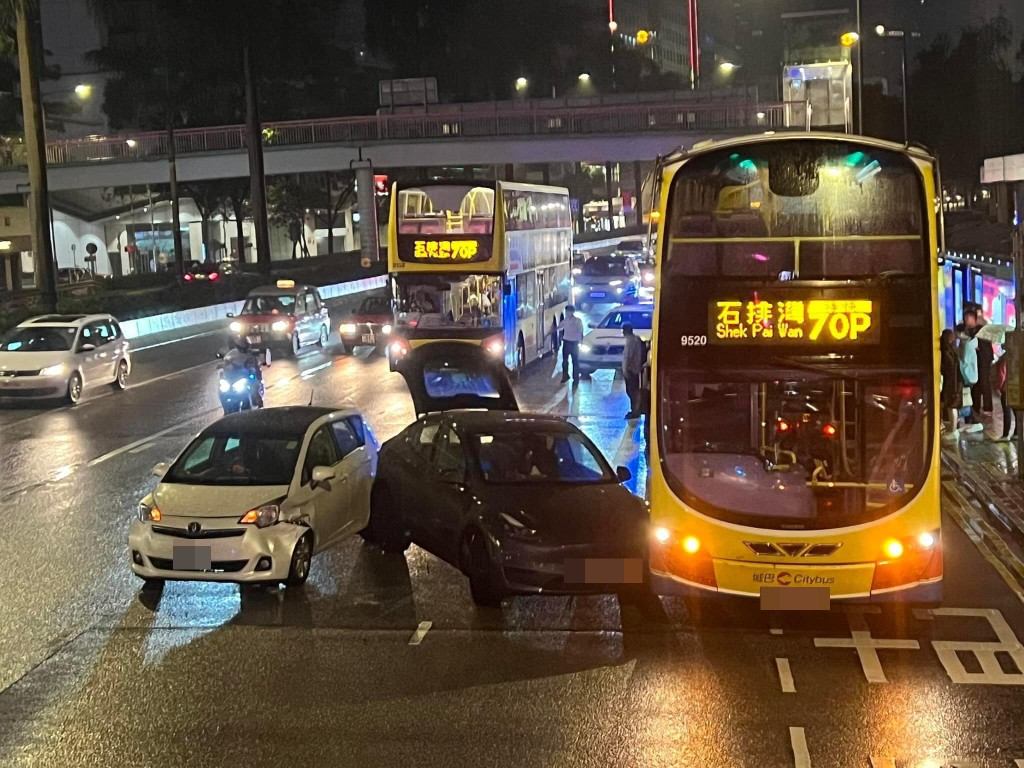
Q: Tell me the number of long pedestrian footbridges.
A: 1